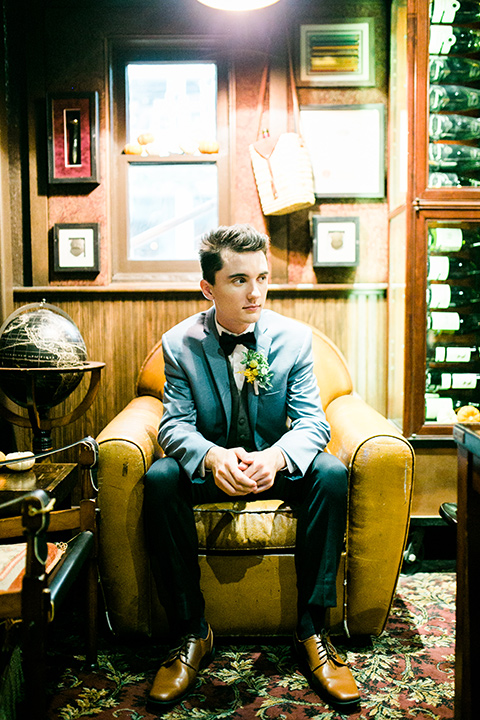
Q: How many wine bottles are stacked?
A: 14